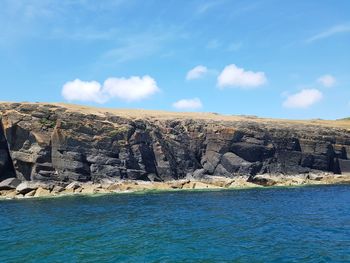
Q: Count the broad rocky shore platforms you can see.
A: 1